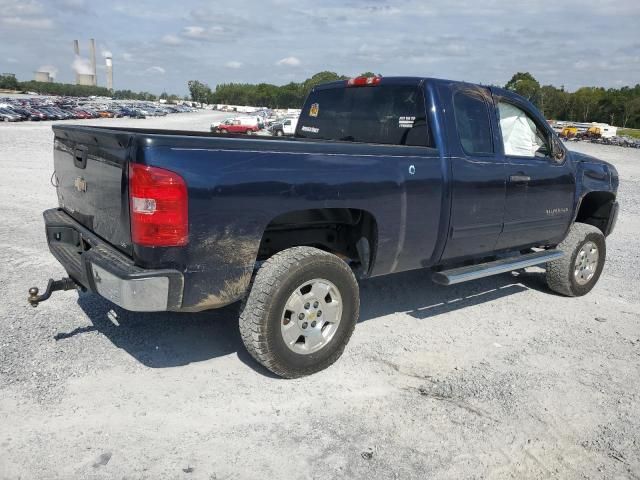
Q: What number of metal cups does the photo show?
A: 0